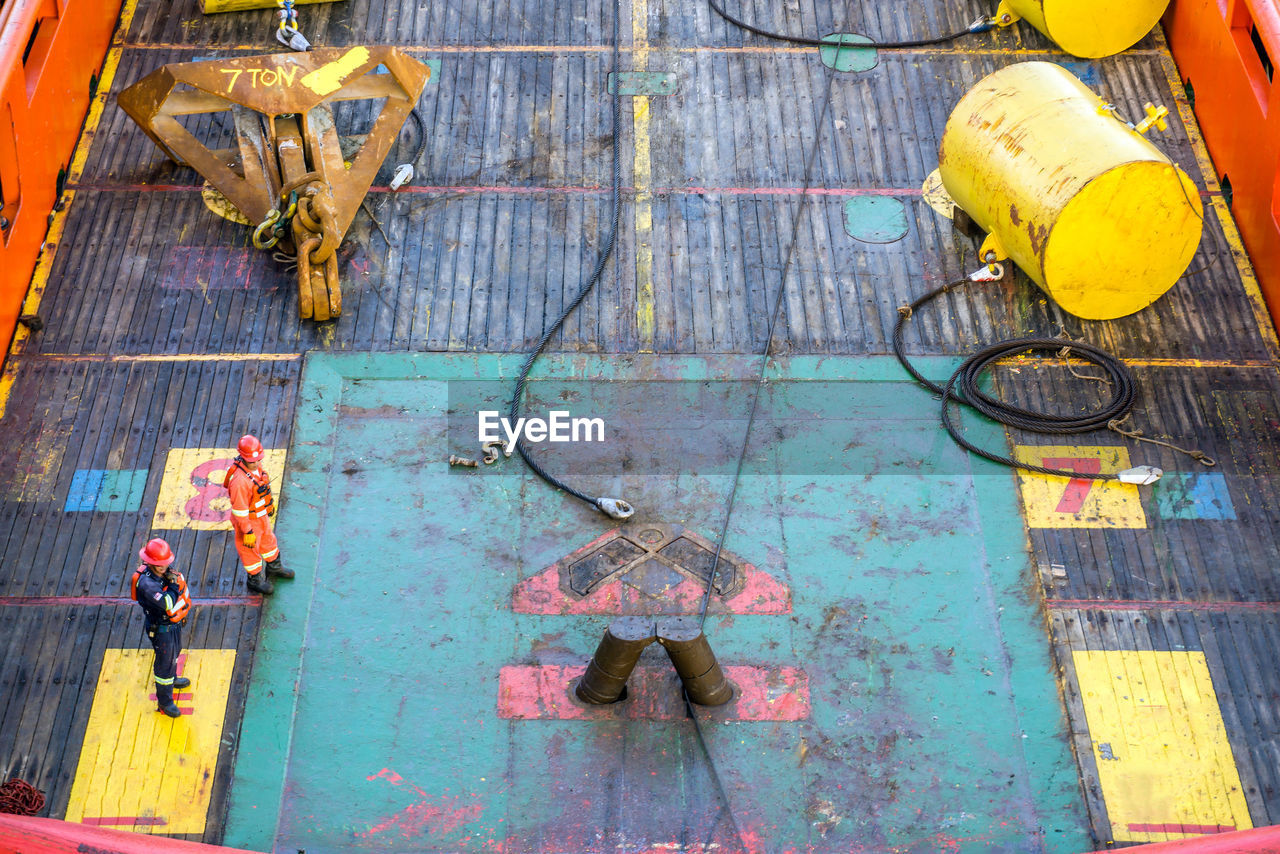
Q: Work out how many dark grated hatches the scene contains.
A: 2